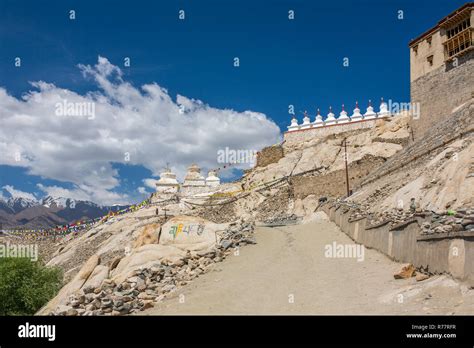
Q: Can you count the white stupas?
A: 11